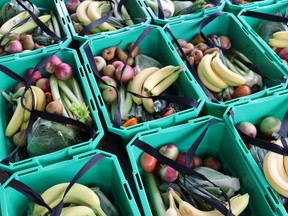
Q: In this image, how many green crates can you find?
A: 11